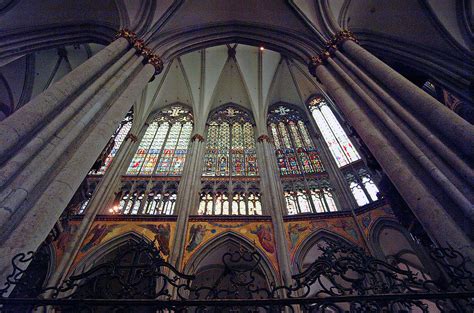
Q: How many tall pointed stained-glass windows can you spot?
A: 5